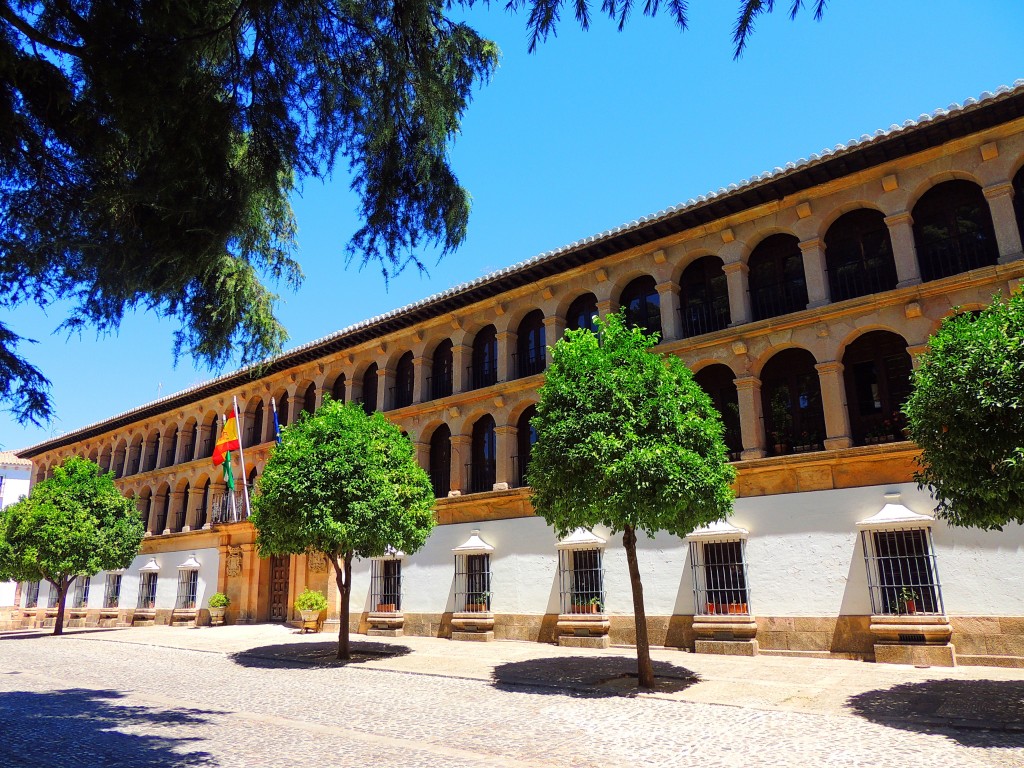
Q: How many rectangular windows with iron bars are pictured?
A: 11